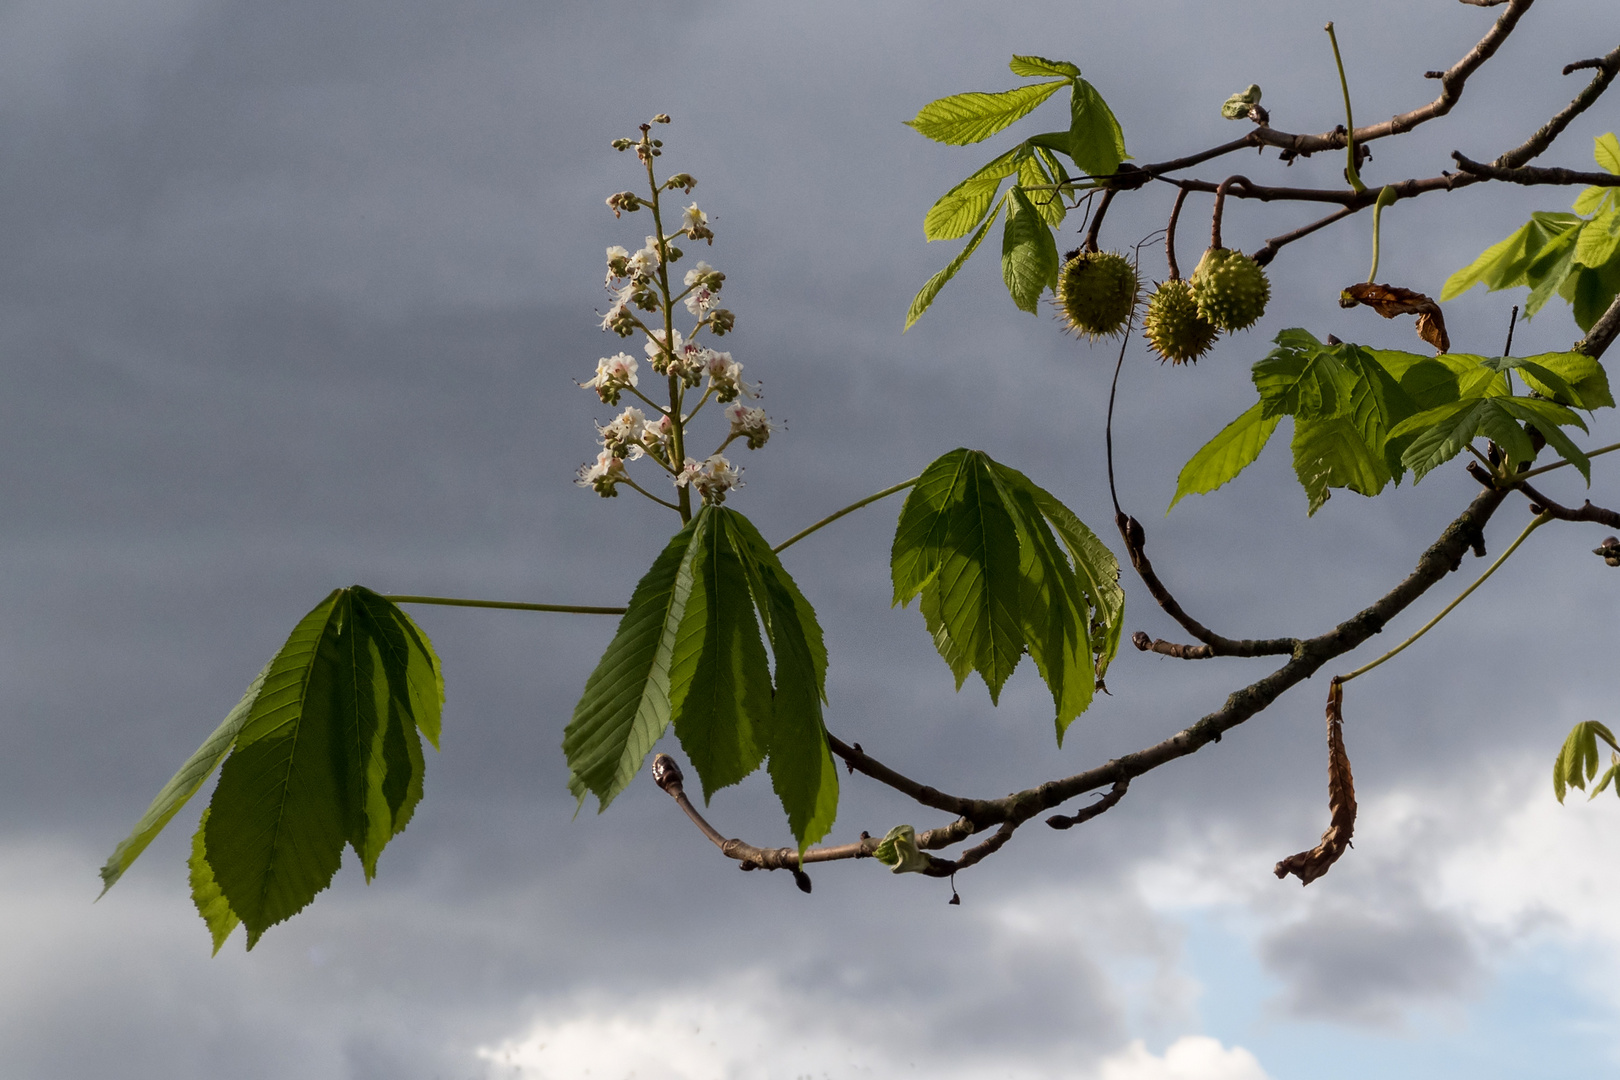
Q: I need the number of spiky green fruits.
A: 3